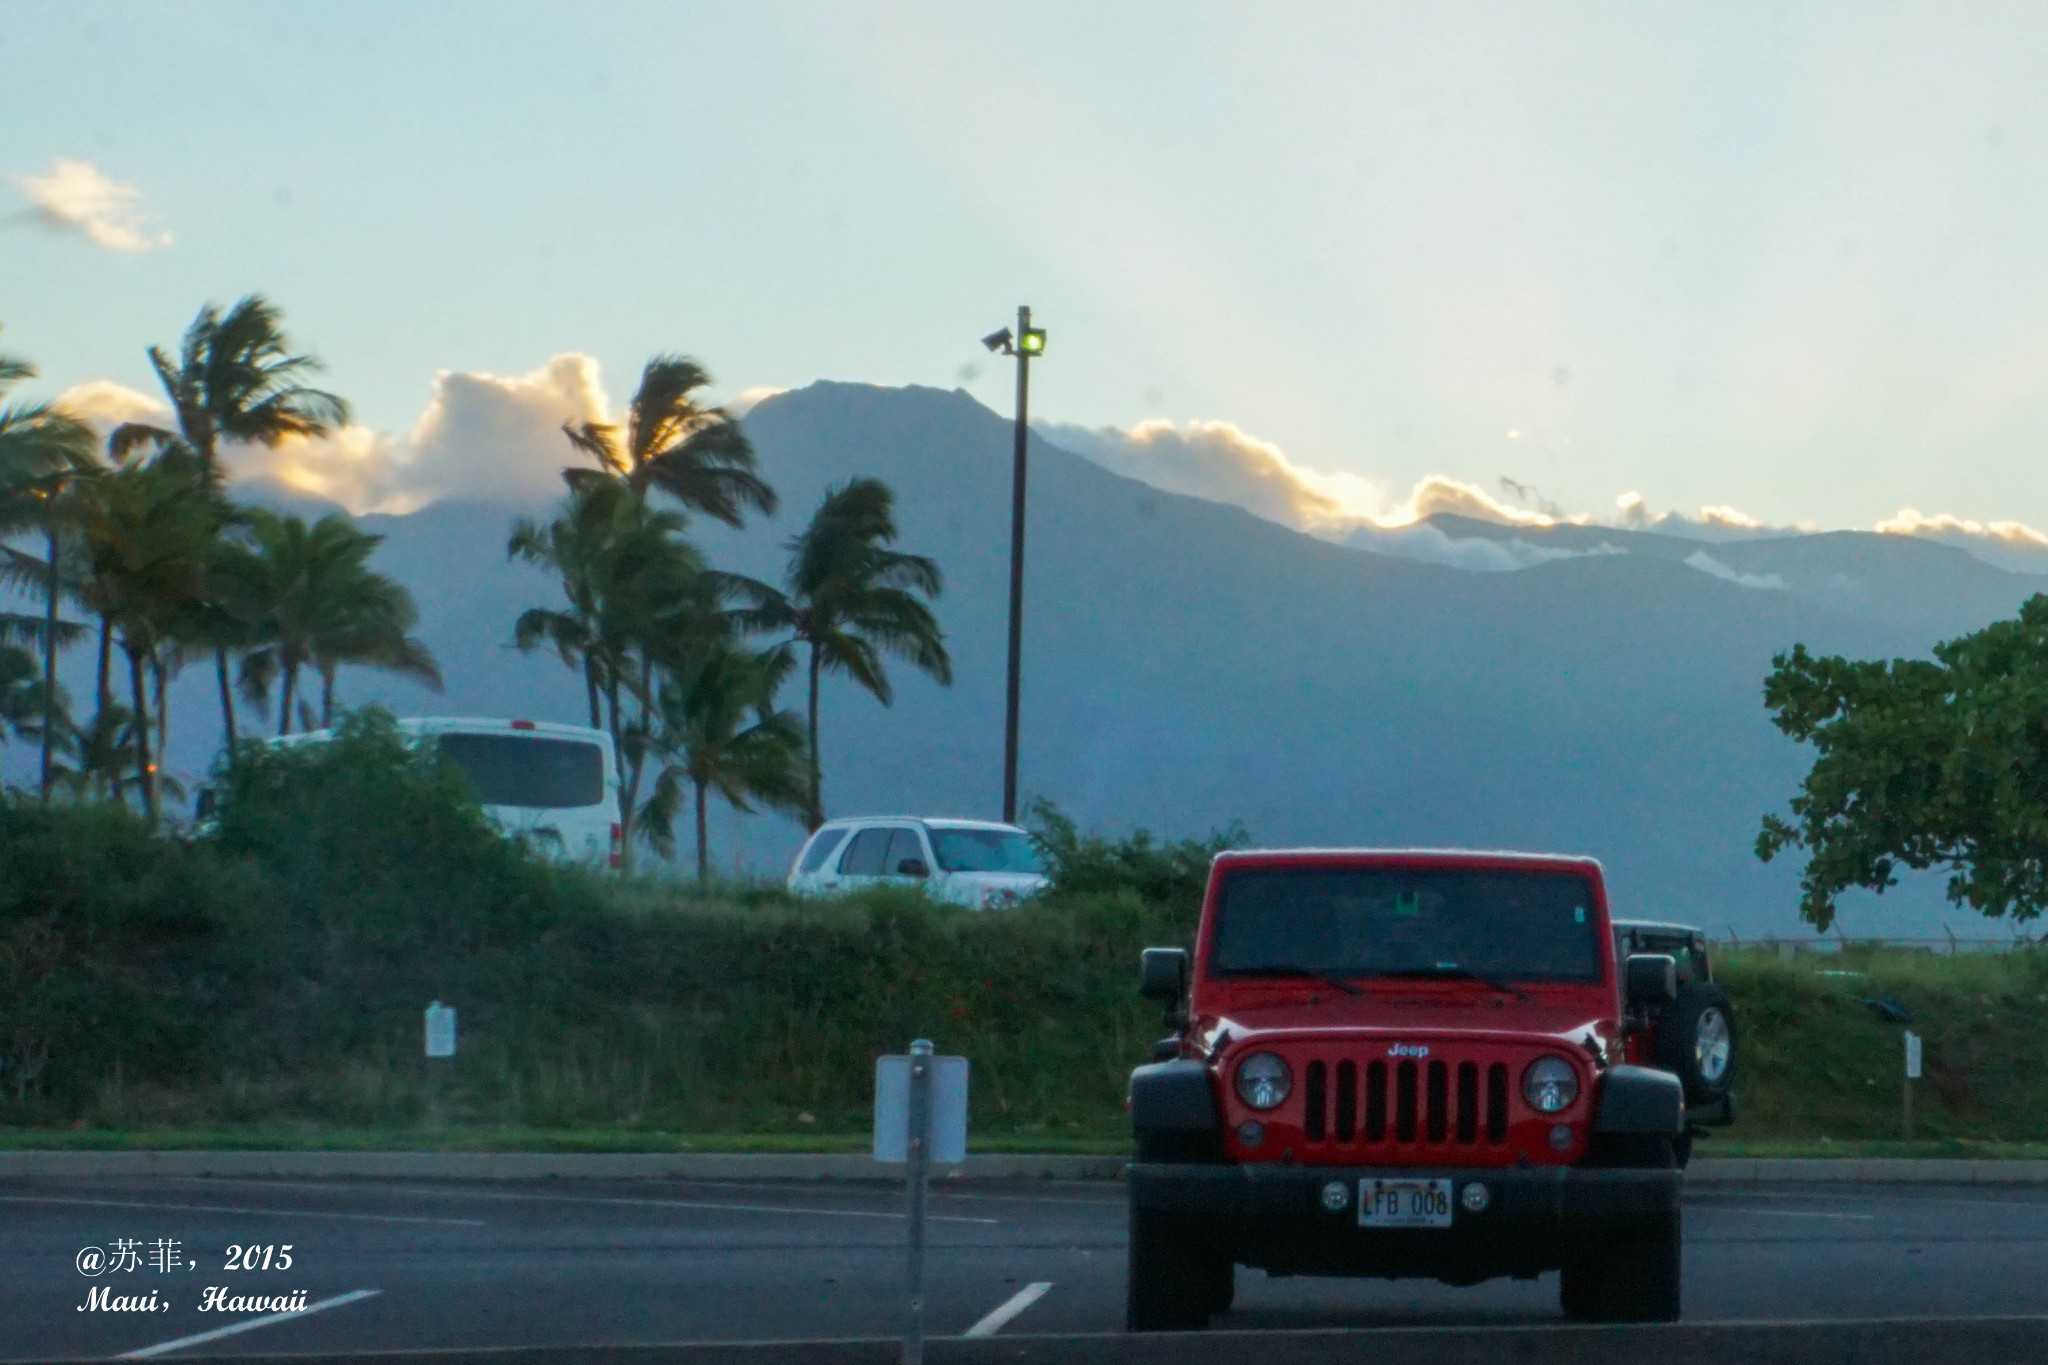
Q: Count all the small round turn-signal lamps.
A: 2